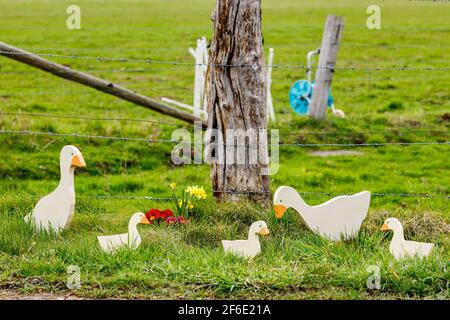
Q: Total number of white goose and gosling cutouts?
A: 5